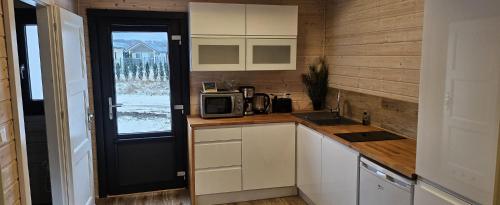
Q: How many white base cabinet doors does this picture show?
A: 3